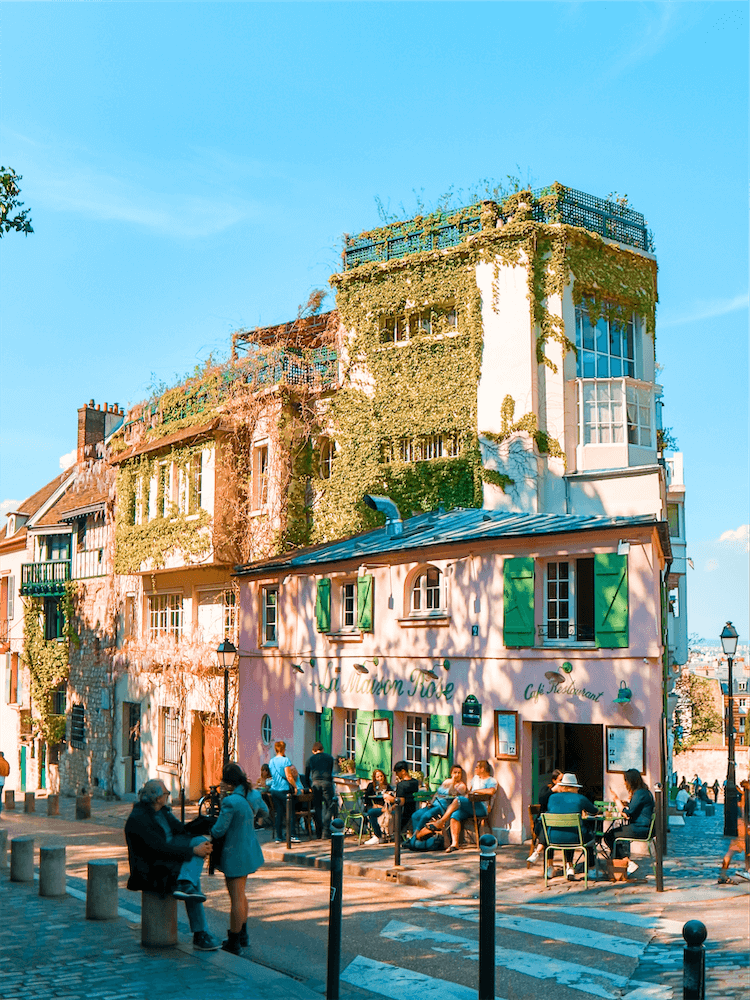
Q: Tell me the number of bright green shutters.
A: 8